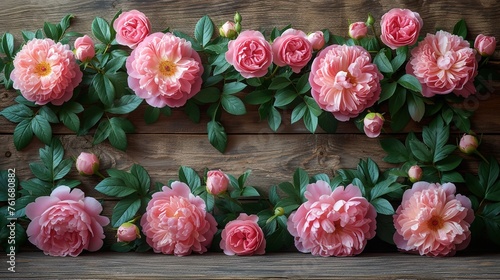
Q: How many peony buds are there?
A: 11